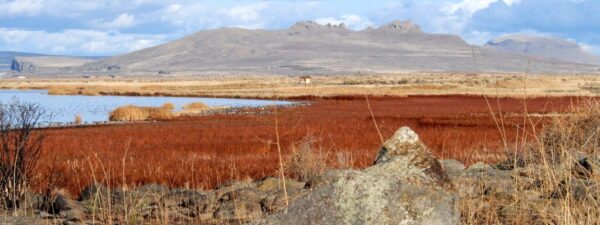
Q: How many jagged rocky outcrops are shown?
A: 2